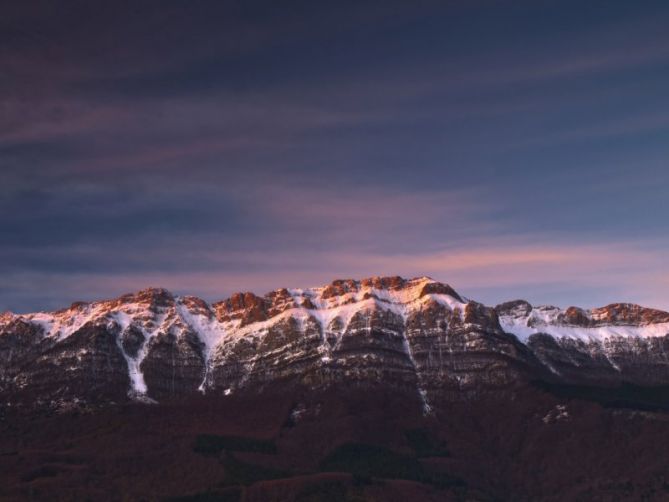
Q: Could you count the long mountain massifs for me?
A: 1